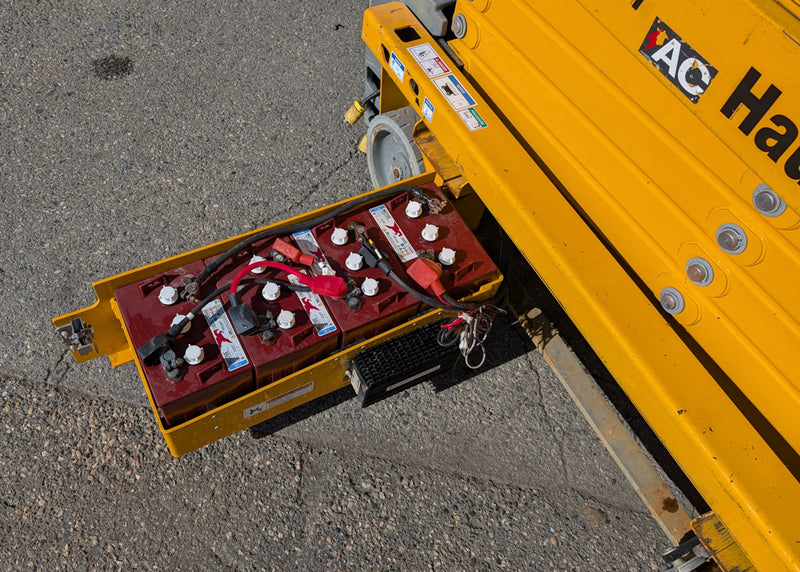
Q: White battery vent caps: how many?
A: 12